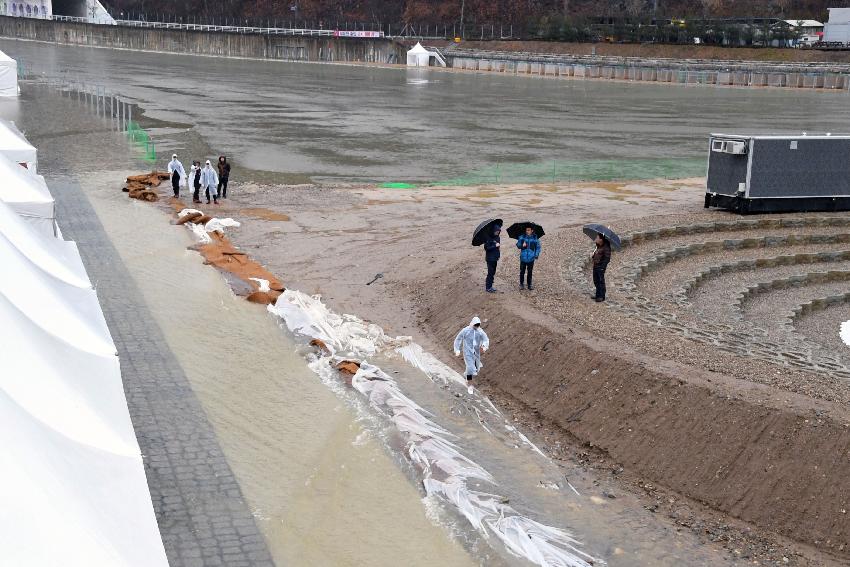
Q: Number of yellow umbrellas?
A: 0